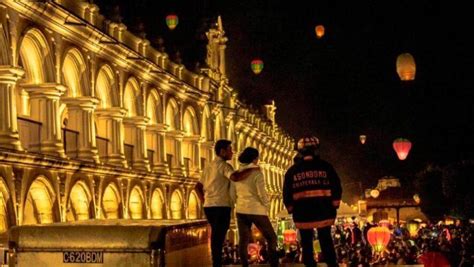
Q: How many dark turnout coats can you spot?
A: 1